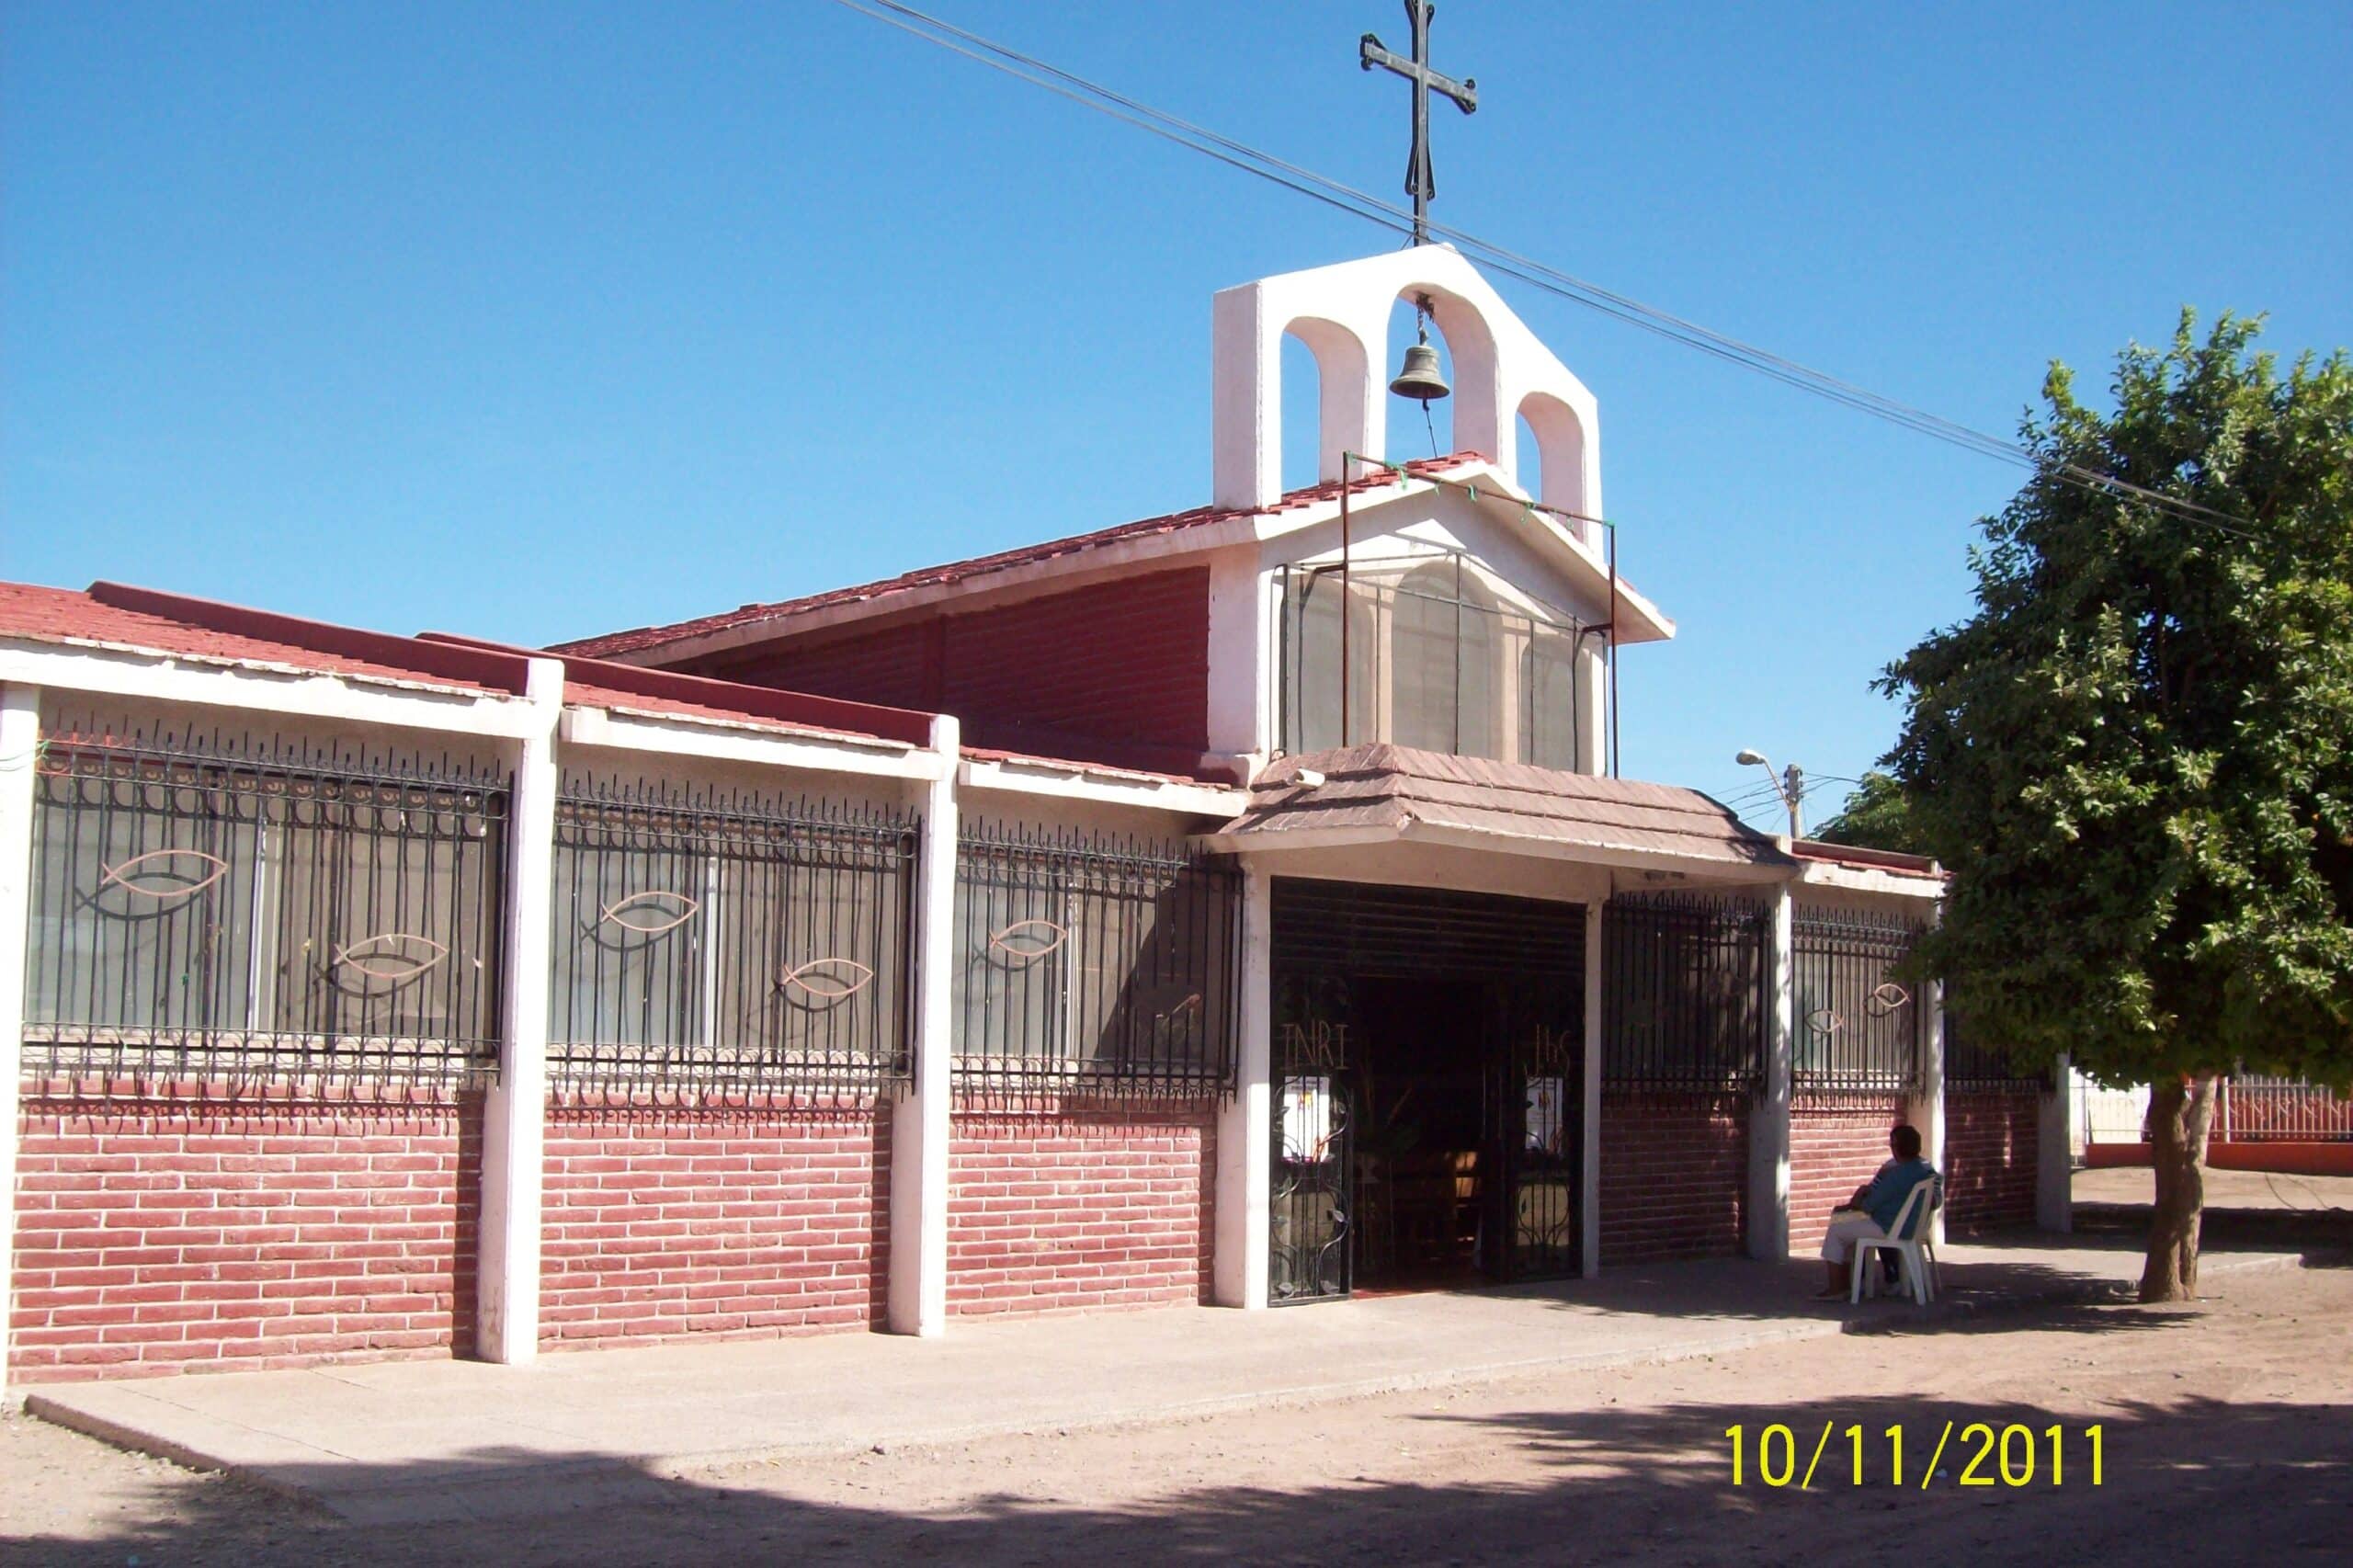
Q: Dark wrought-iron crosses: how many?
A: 1